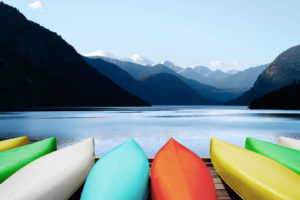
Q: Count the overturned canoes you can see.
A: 8